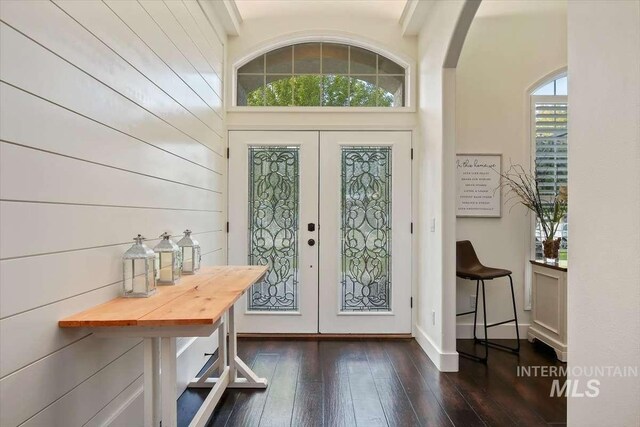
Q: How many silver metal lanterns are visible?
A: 3